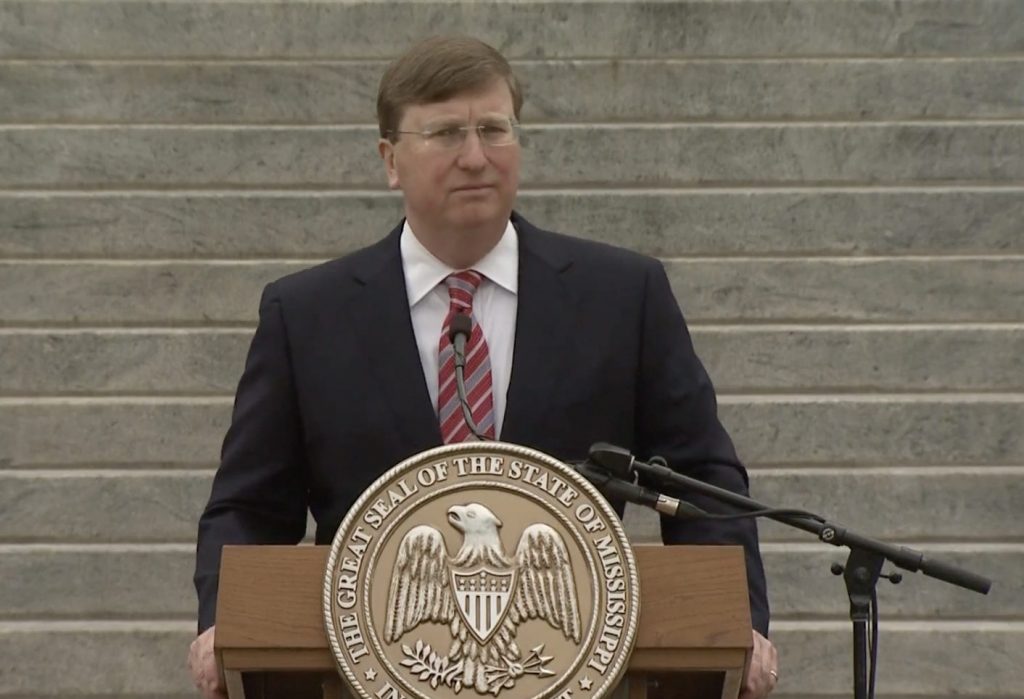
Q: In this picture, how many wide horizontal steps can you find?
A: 10